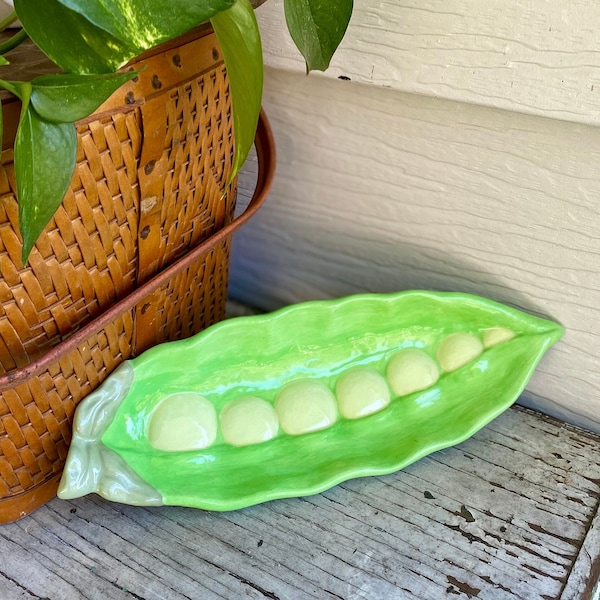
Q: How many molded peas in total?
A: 7